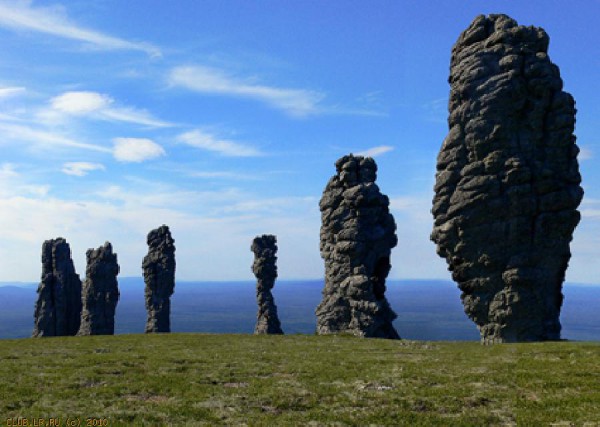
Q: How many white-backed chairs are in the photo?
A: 0